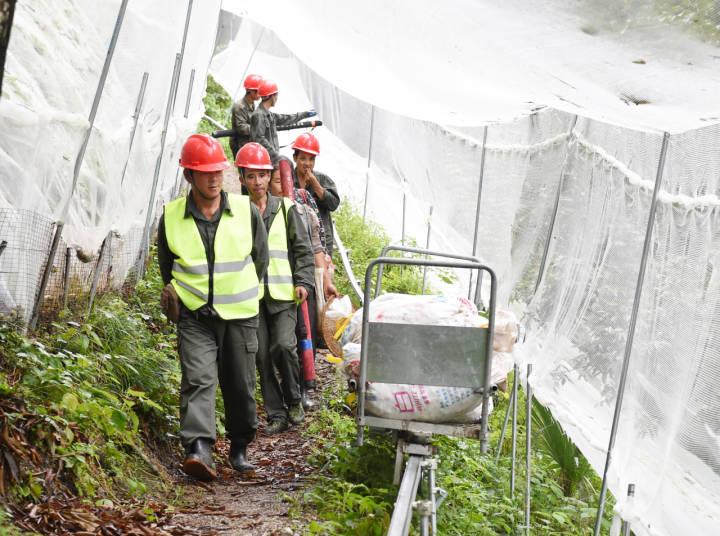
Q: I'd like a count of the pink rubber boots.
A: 0